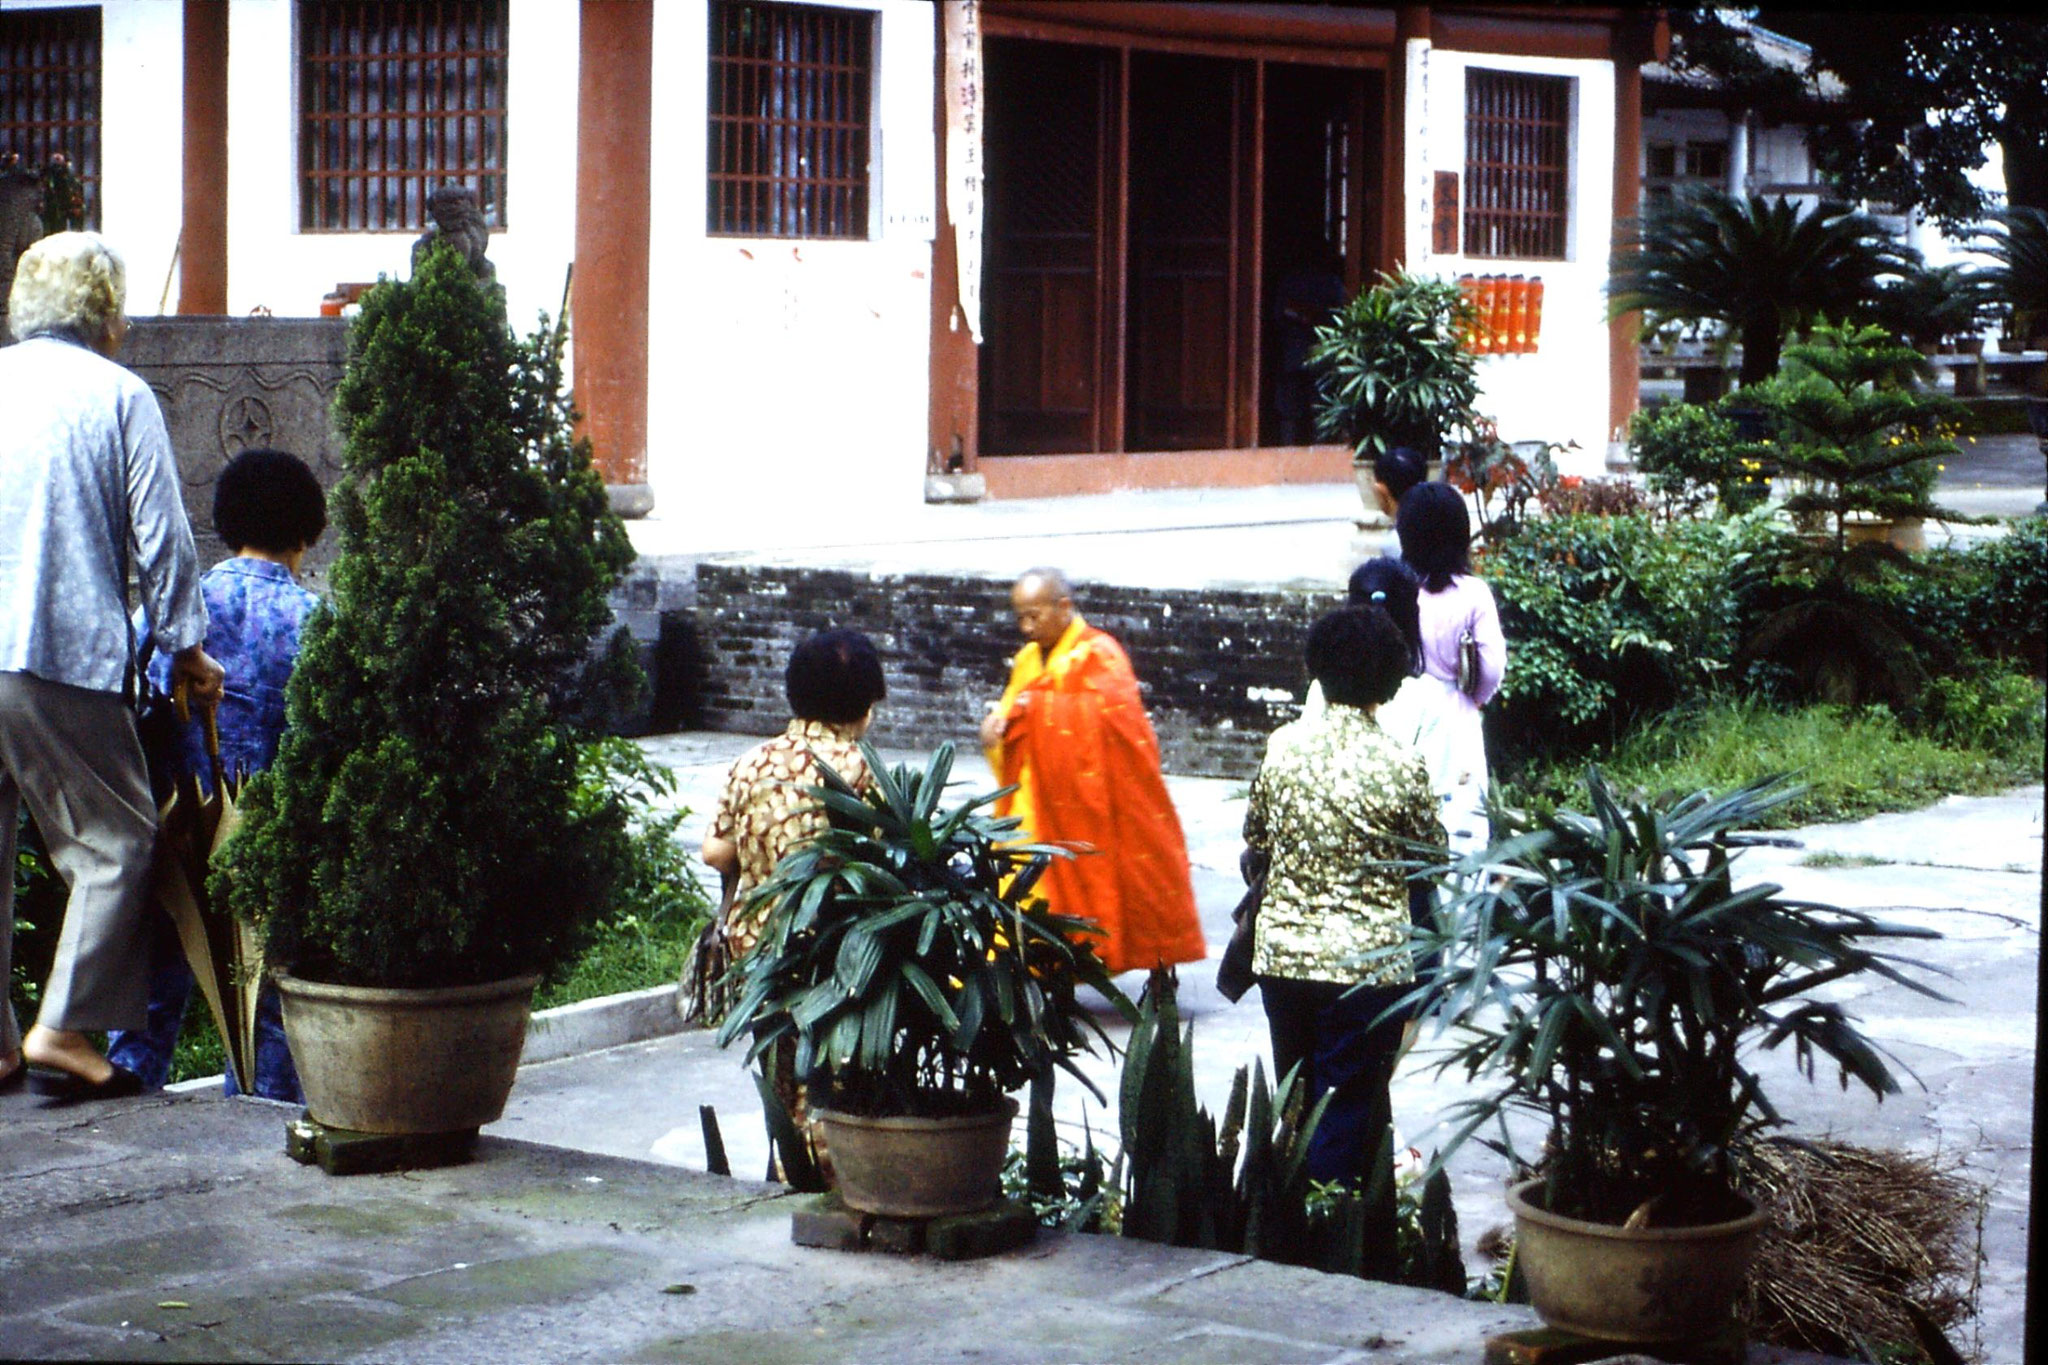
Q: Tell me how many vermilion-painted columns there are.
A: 5